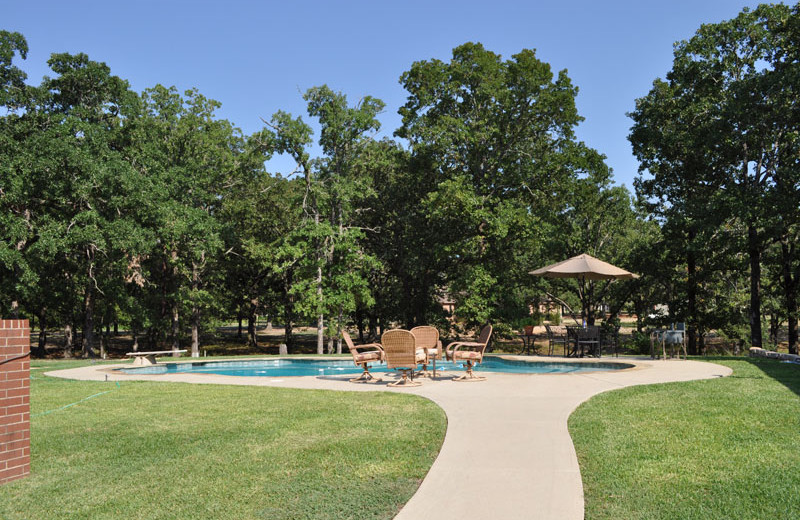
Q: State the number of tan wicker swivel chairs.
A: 4